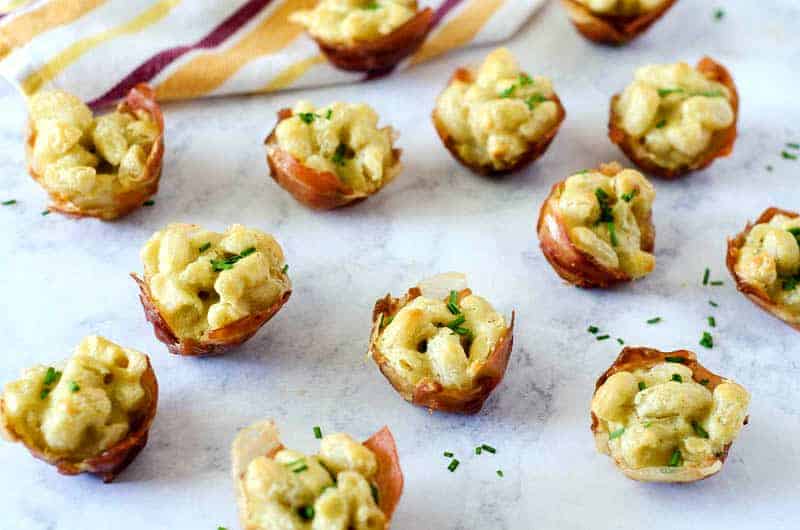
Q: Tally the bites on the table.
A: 13